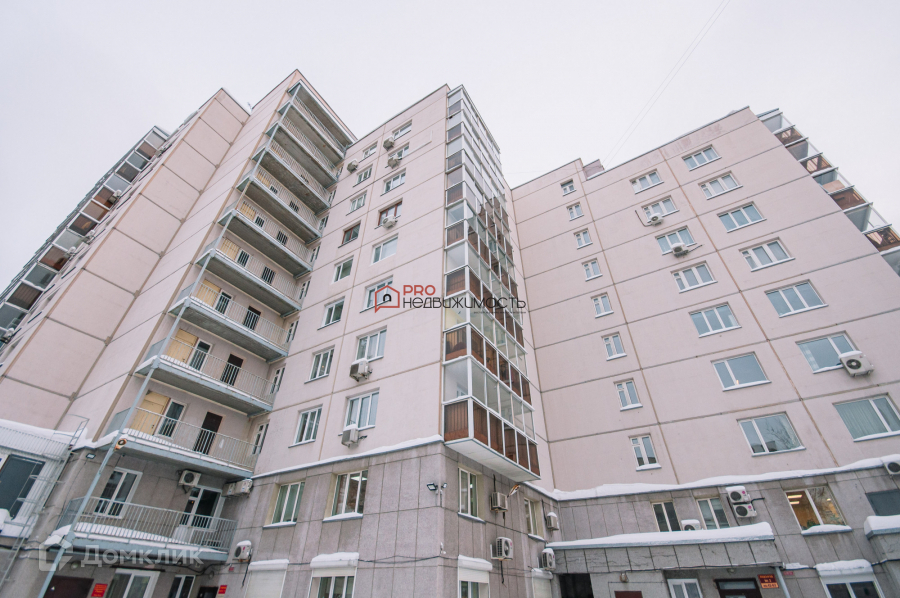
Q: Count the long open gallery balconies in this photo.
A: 10